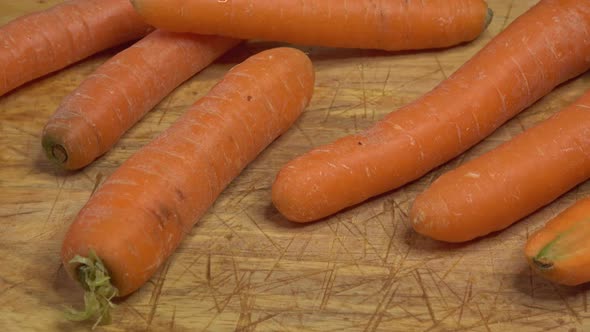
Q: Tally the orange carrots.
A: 7